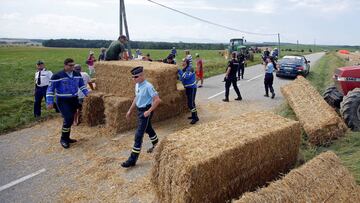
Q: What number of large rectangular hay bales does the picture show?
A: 6